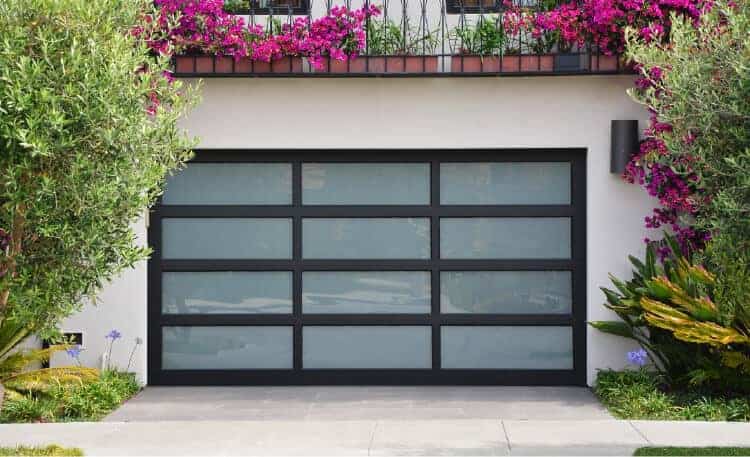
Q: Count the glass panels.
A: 12